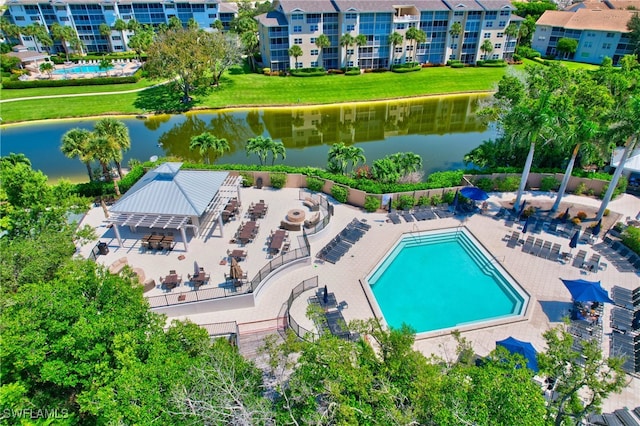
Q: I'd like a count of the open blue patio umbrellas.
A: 3